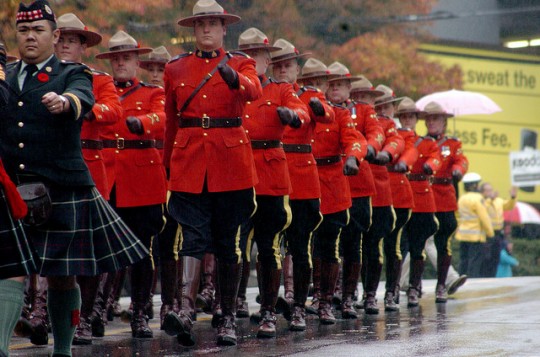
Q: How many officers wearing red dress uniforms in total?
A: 12